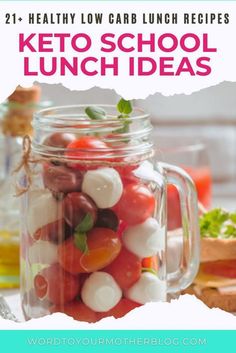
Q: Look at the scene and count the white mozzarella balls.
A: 6